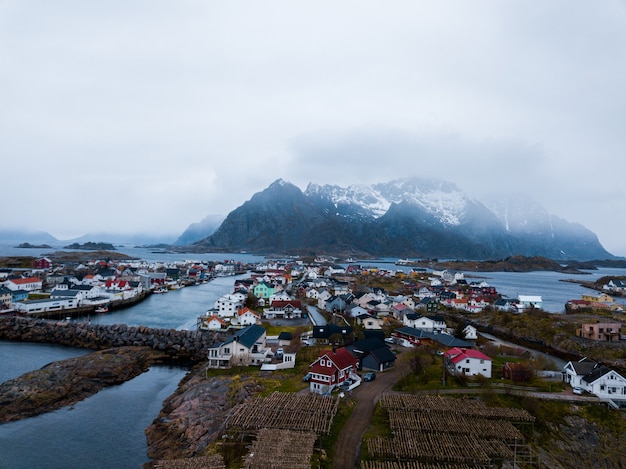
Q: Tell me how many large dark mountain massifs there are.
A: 1